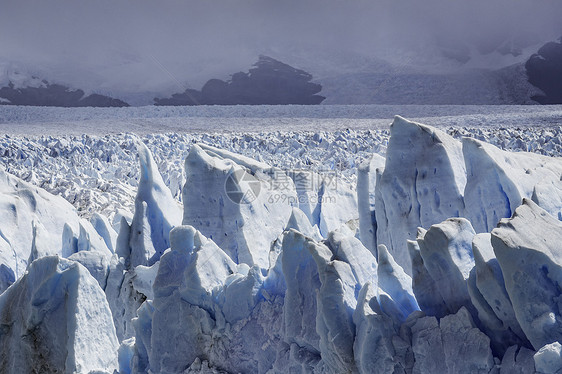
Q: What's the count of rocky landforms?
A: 3